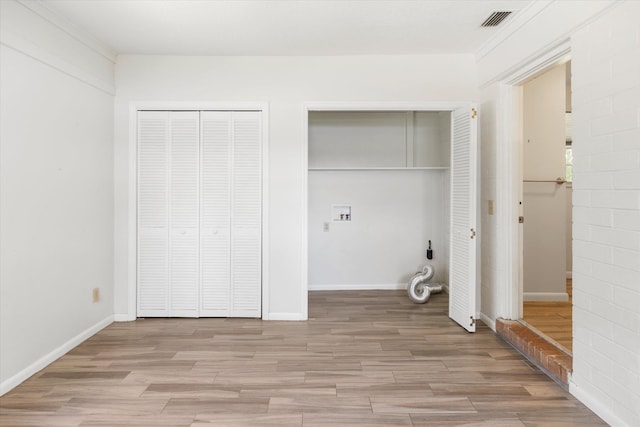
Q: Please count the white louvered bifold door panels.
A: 5